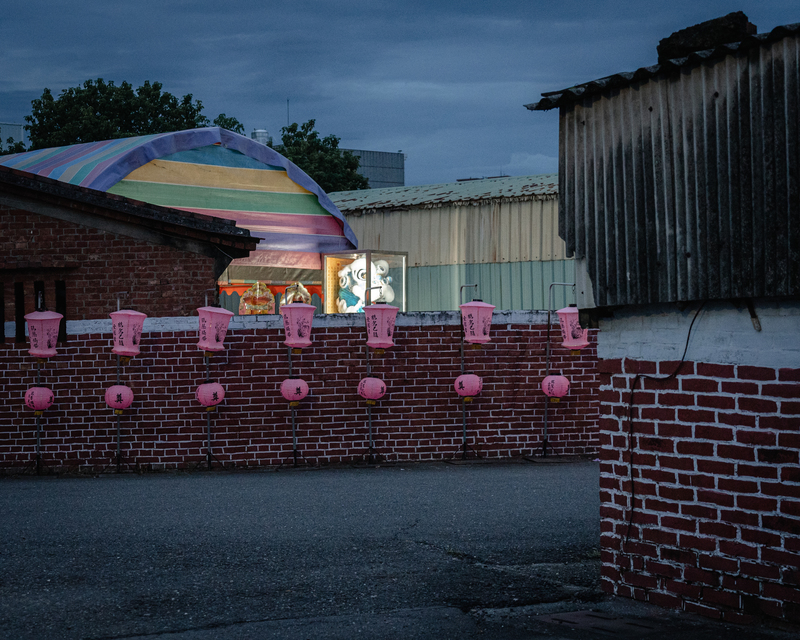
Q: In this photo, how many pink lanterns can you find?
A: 14